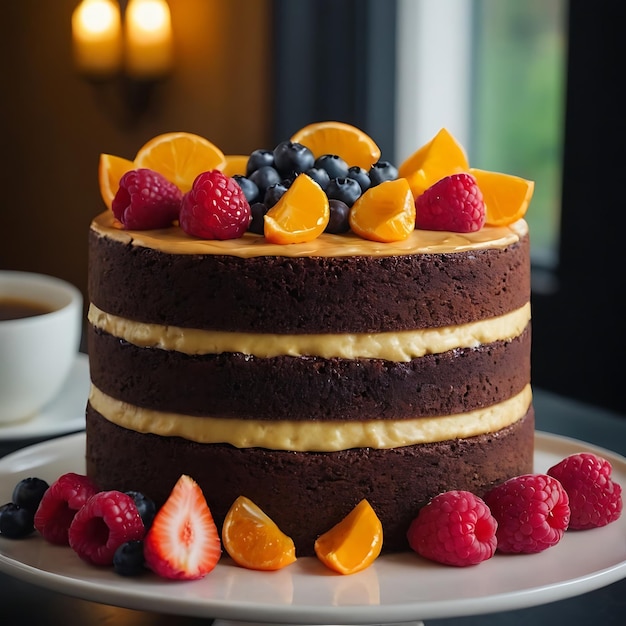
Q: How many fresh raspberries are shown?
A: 8